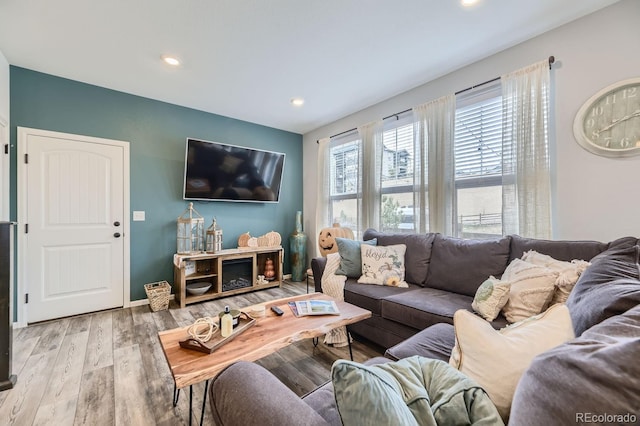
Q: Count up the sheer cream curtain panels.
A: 4